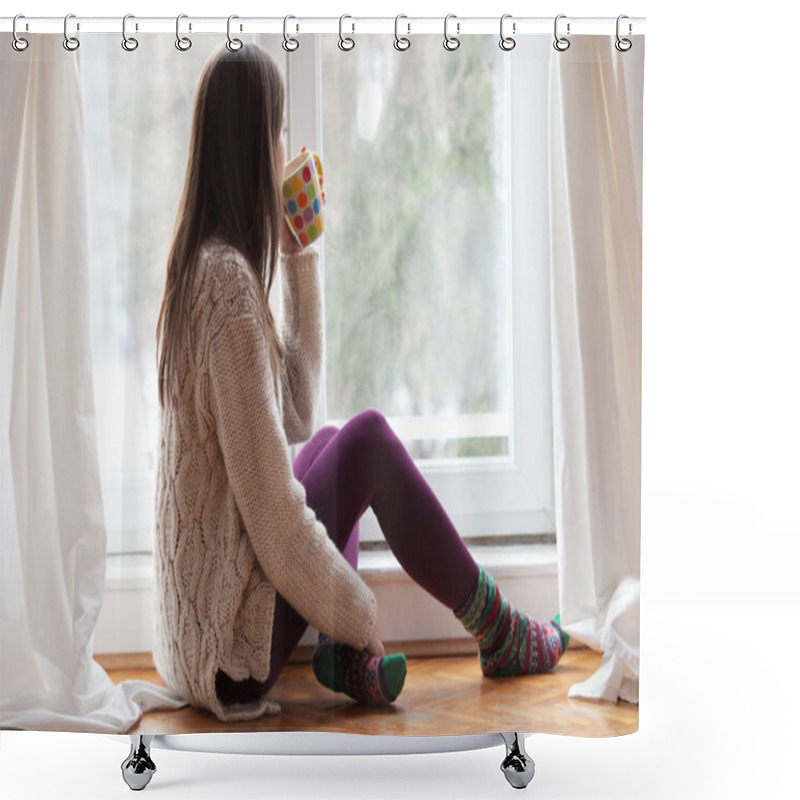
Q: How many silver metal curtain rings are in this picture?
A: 12